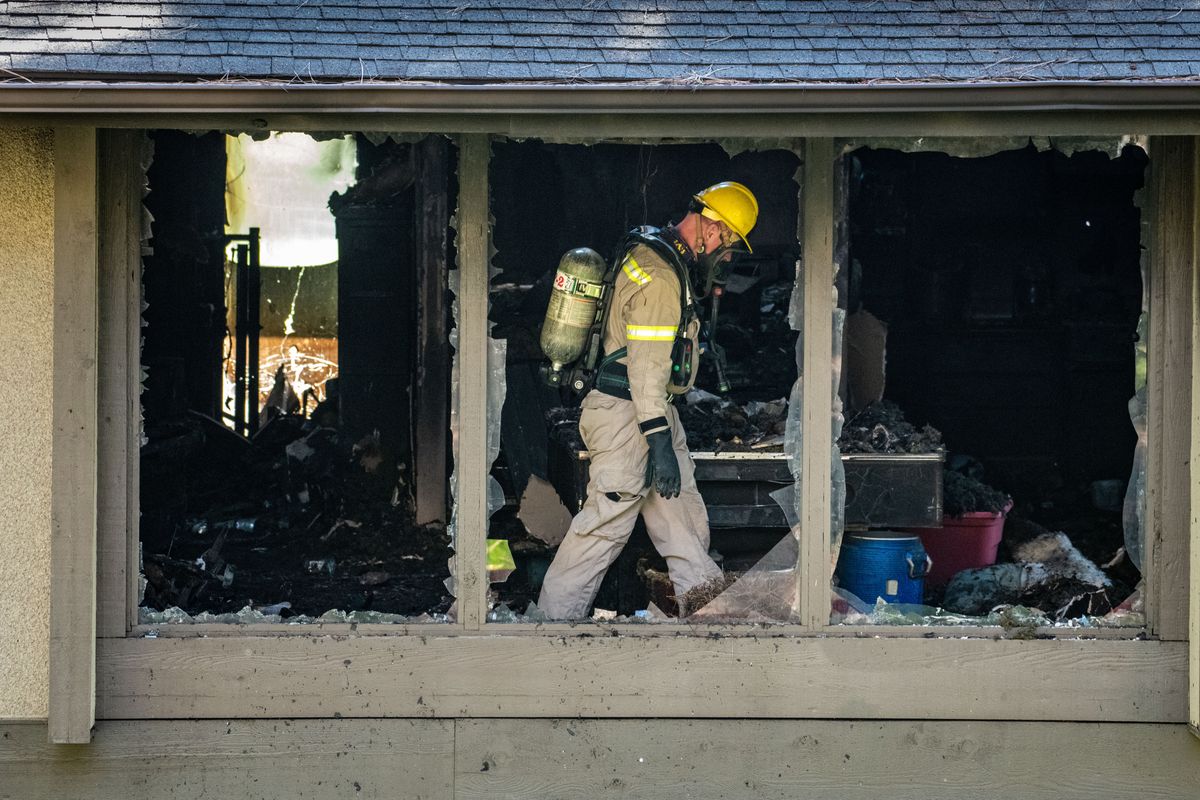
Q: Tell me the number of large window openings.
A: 3